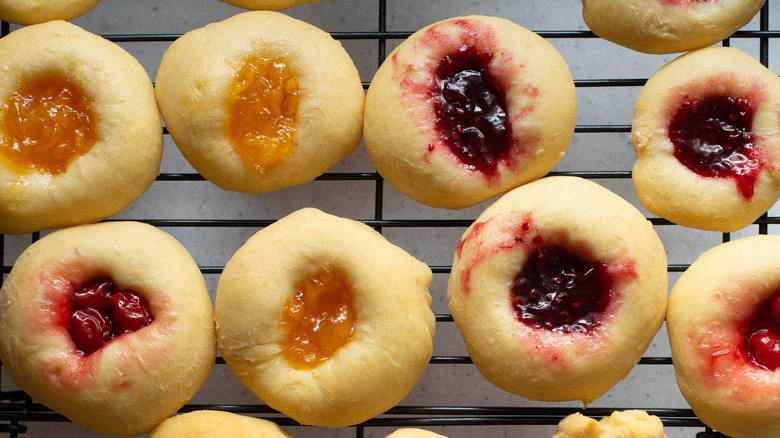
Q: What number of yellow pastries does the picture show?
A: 3